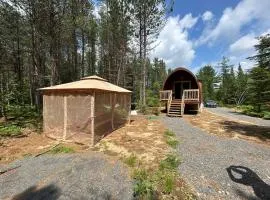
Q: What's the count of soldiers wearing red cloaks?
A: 0